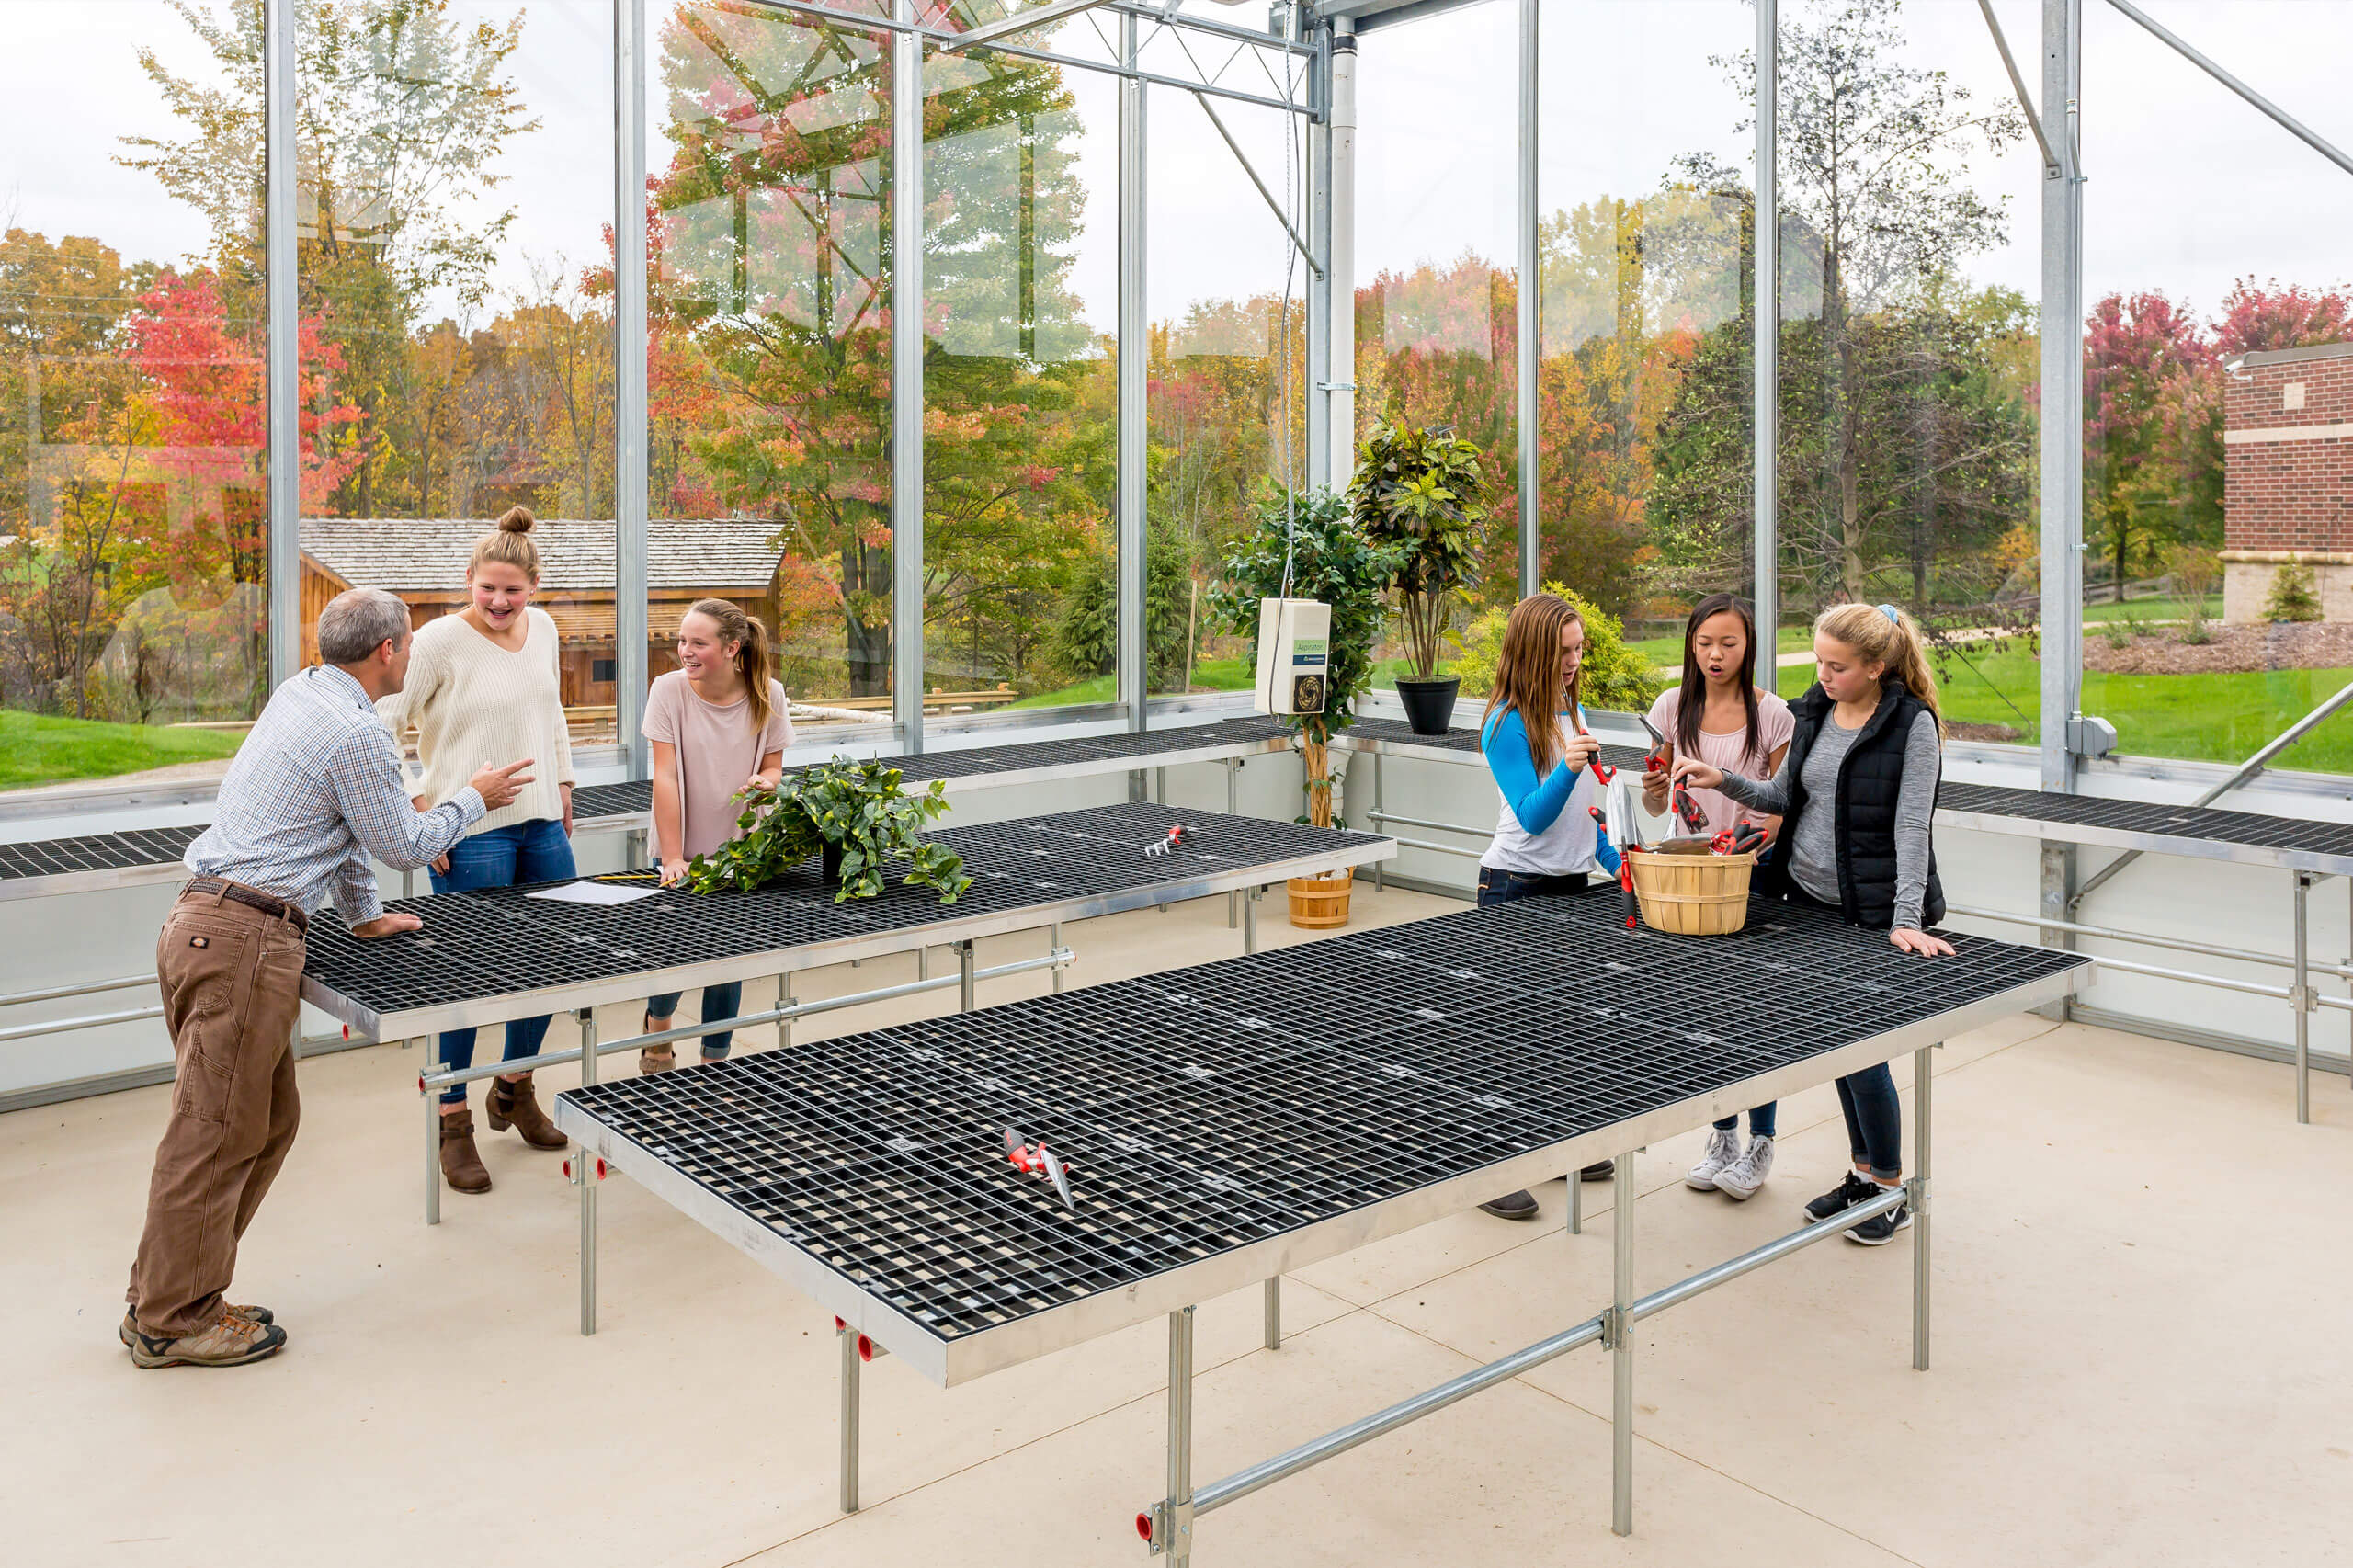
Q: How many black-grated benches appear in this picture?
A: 4